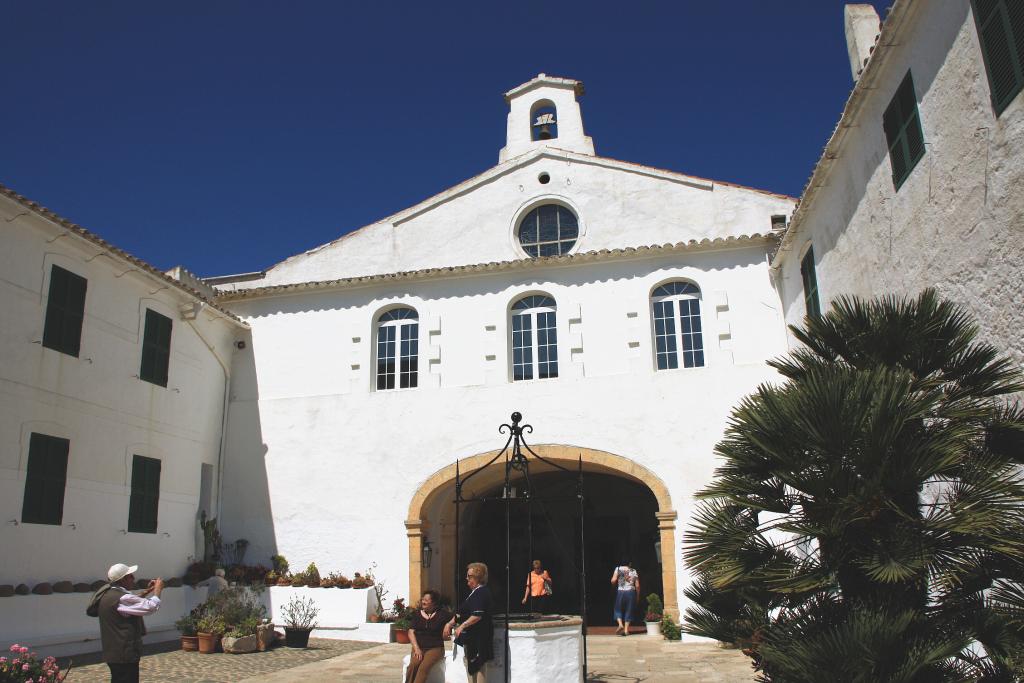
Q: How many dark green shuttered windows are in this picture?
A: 7